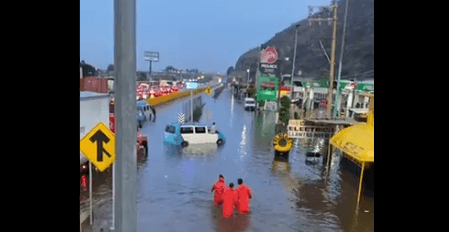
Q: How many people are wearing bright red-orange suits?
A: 3